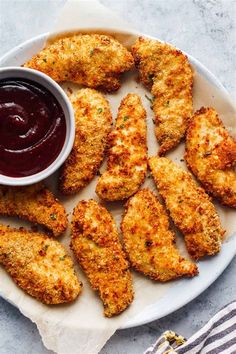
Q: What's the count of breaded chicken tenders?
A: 10